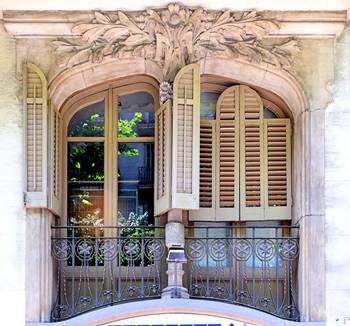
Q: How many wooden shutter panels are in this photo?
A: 8